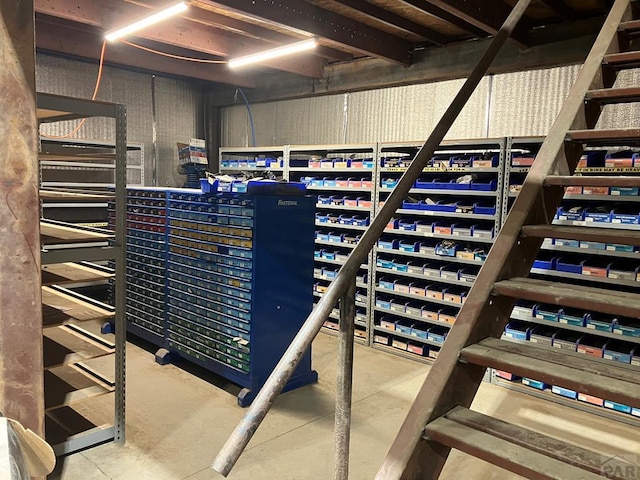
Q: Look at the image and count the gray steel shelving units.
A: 6